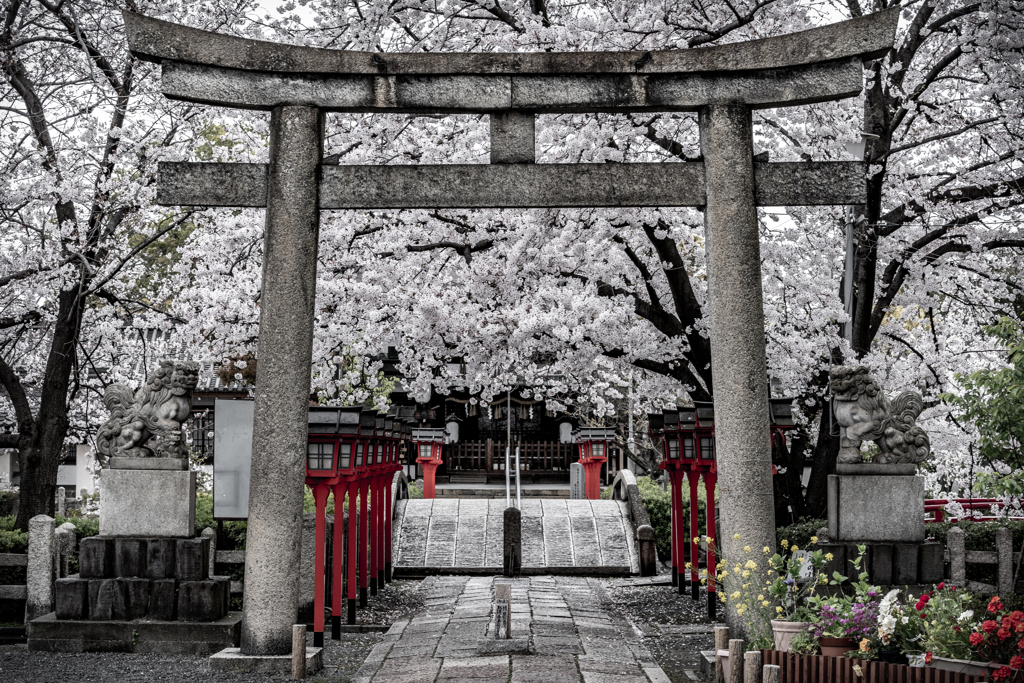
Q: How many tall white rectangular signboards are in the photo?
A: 1